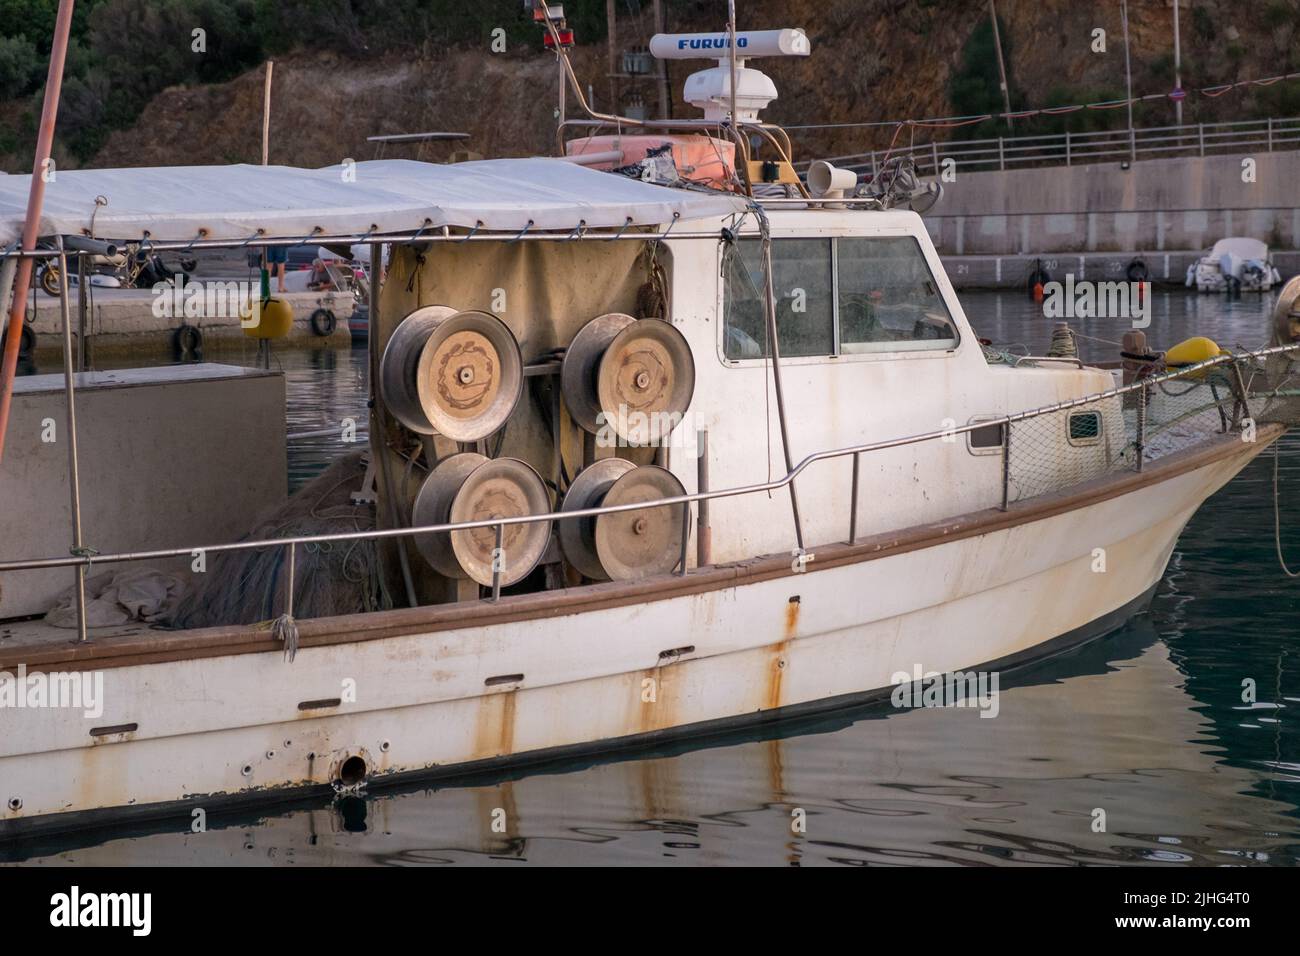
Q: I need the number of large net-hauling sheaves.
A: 4